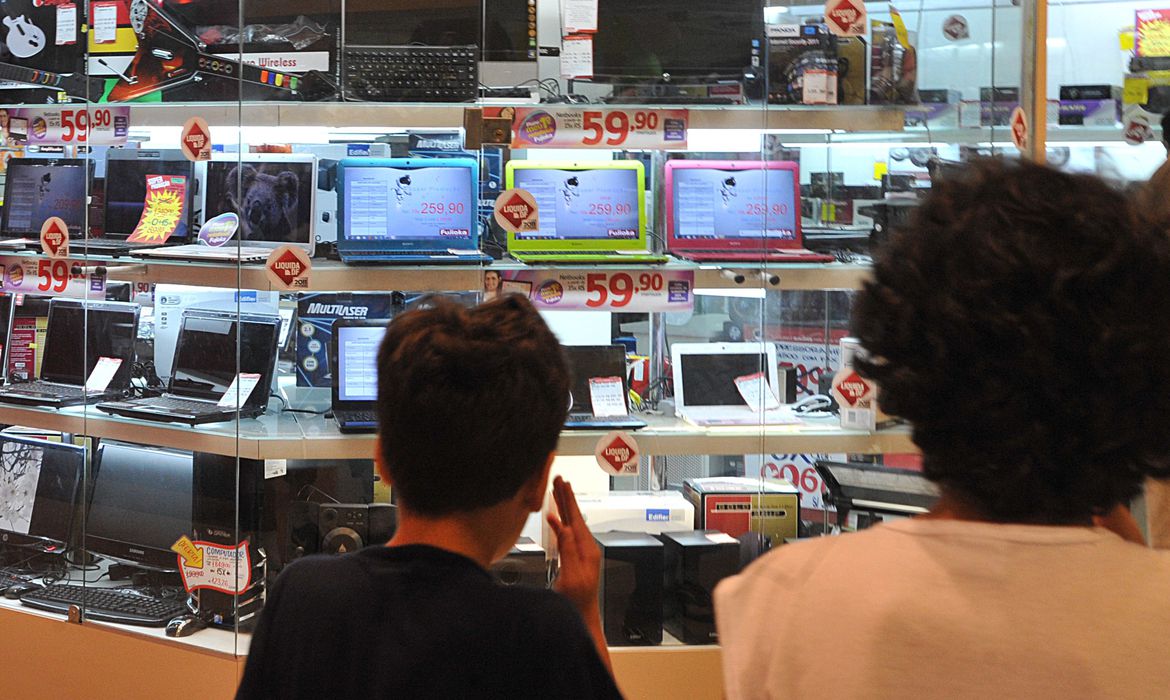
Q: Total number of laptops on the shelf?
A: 12